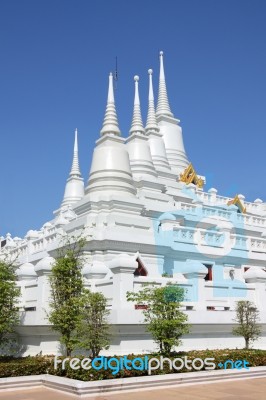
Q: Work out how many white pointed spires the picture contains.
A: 5